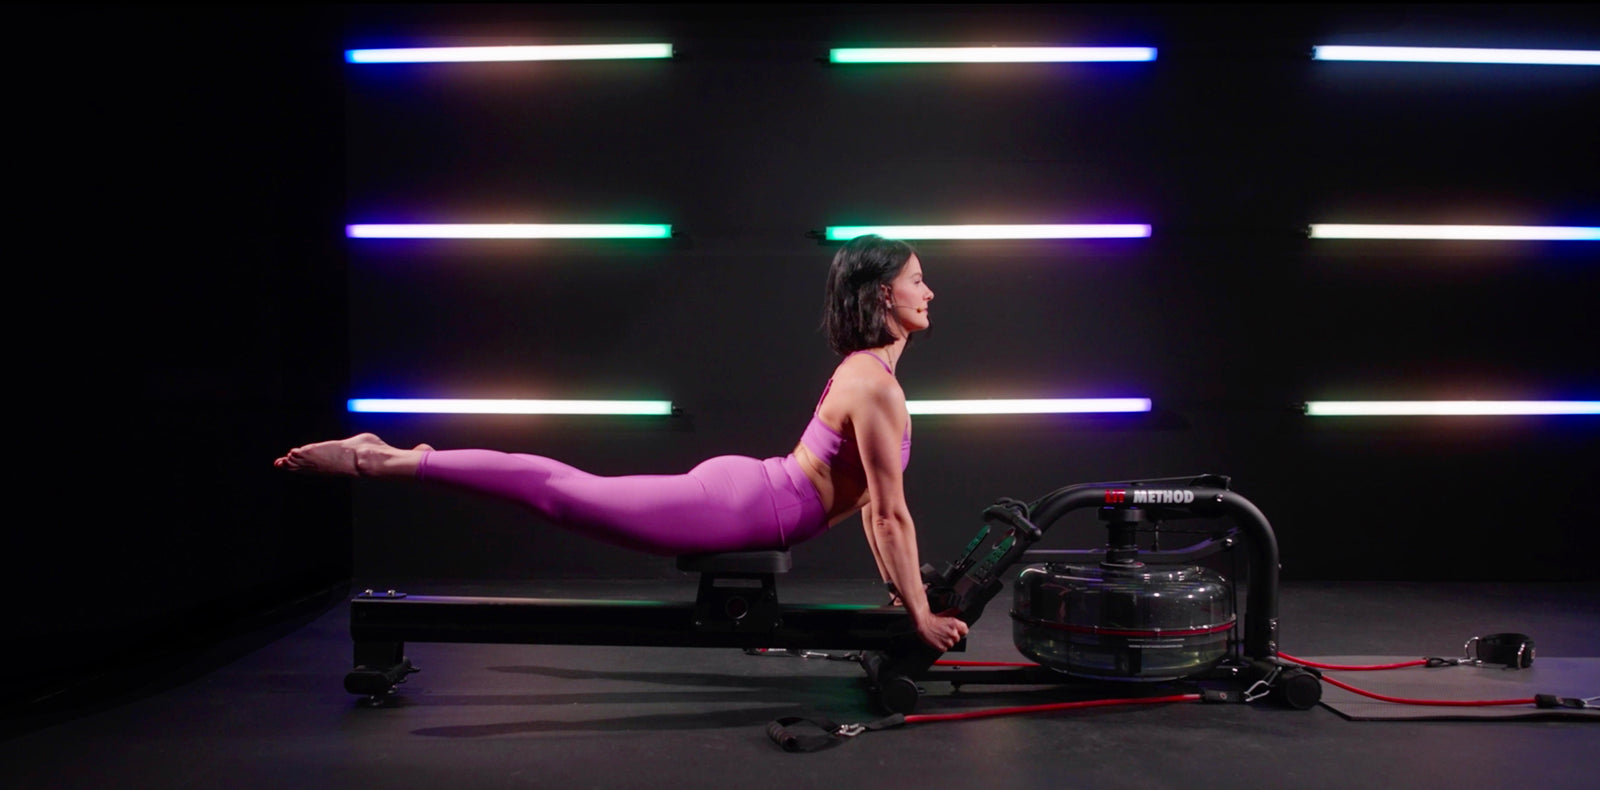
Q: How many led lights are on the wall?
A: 9